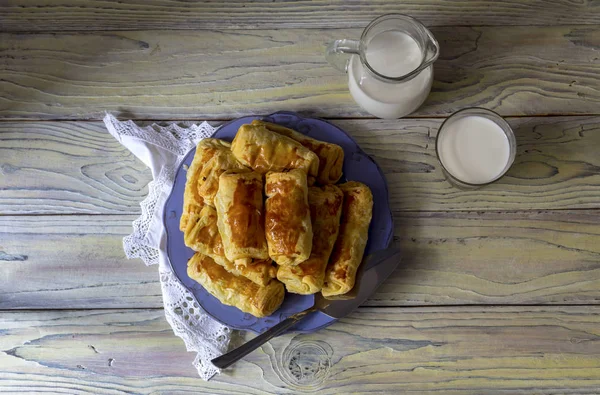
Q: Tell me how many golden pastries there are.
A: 10